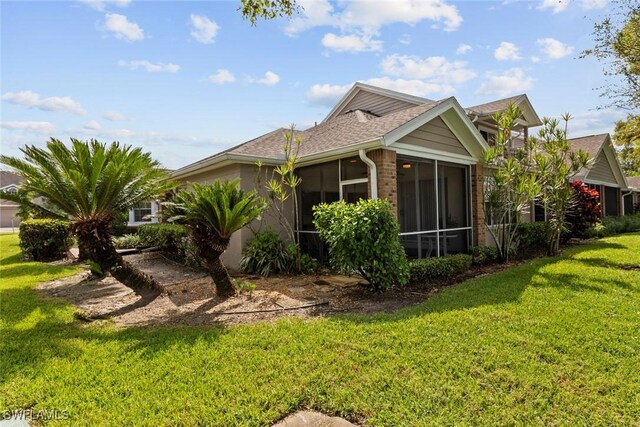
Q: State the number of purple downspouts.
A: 0